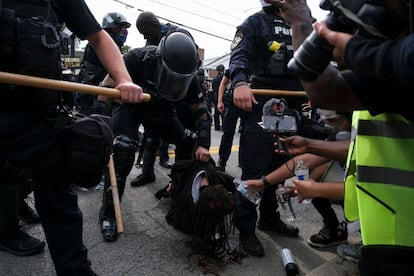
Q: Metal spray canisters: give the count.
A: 1